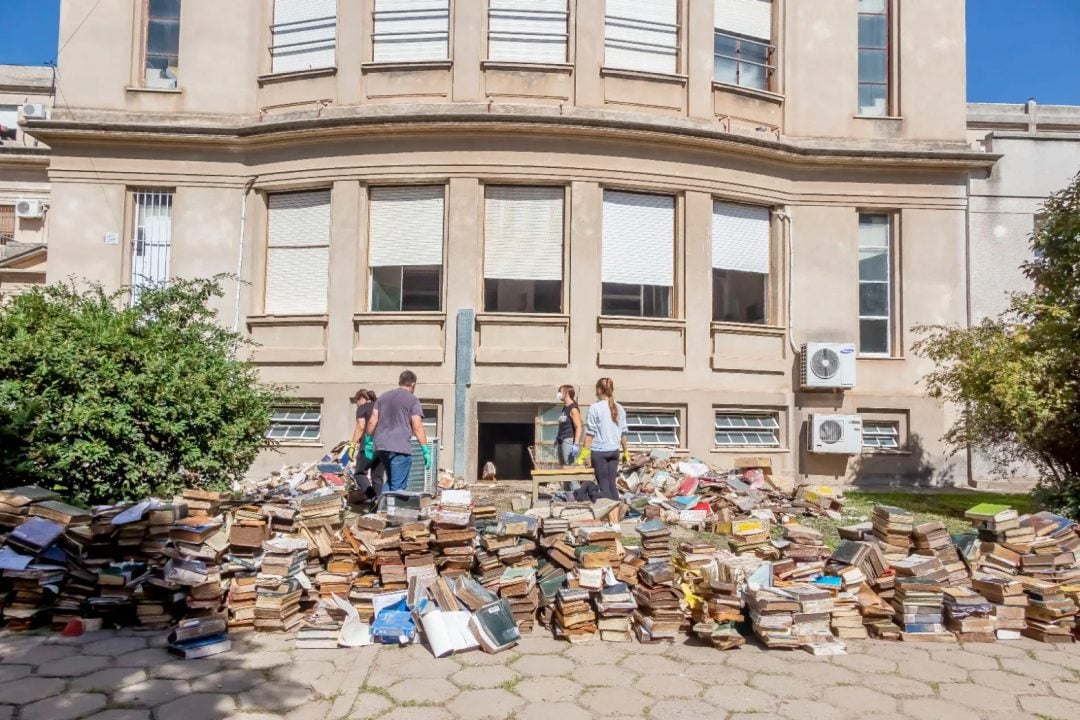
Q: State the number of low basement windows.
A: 5